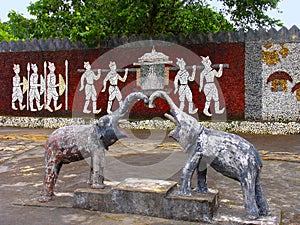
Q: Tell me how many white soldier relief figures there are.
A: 7